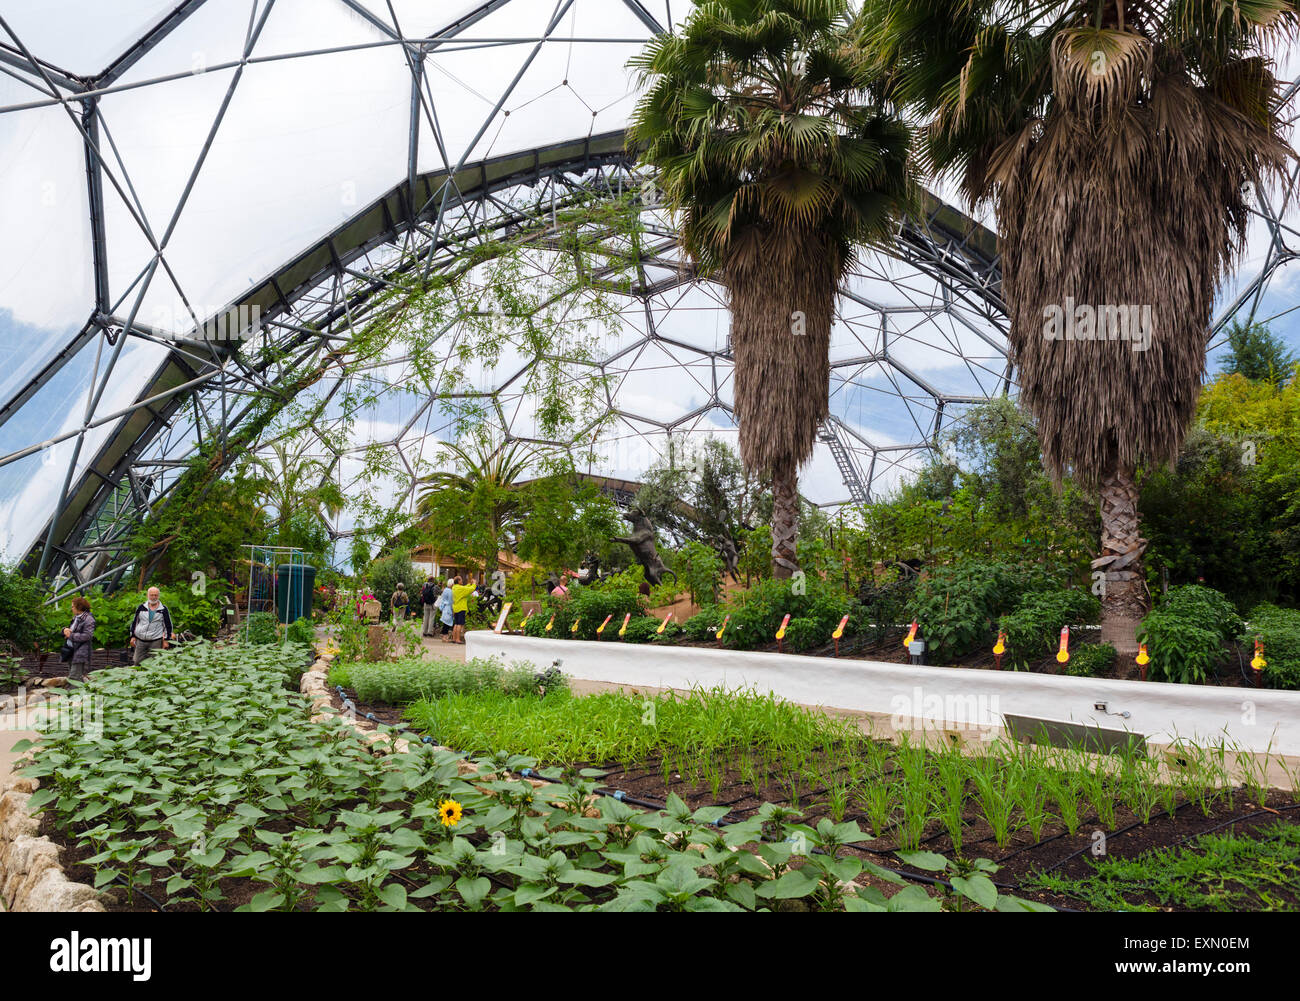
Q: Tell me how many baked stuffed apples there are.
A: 0